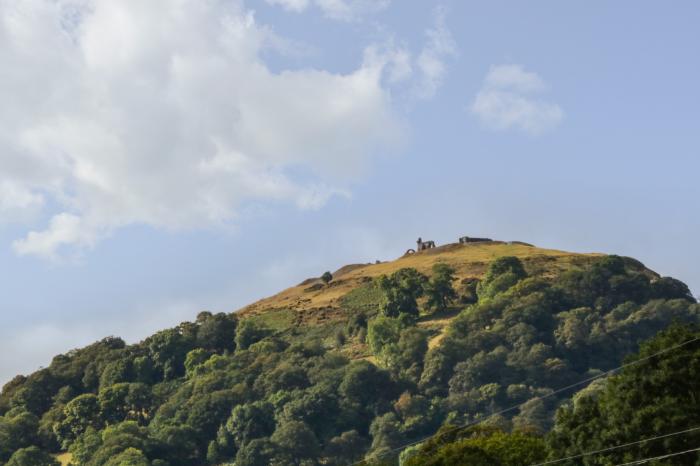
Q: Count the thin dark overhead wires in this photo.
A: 3